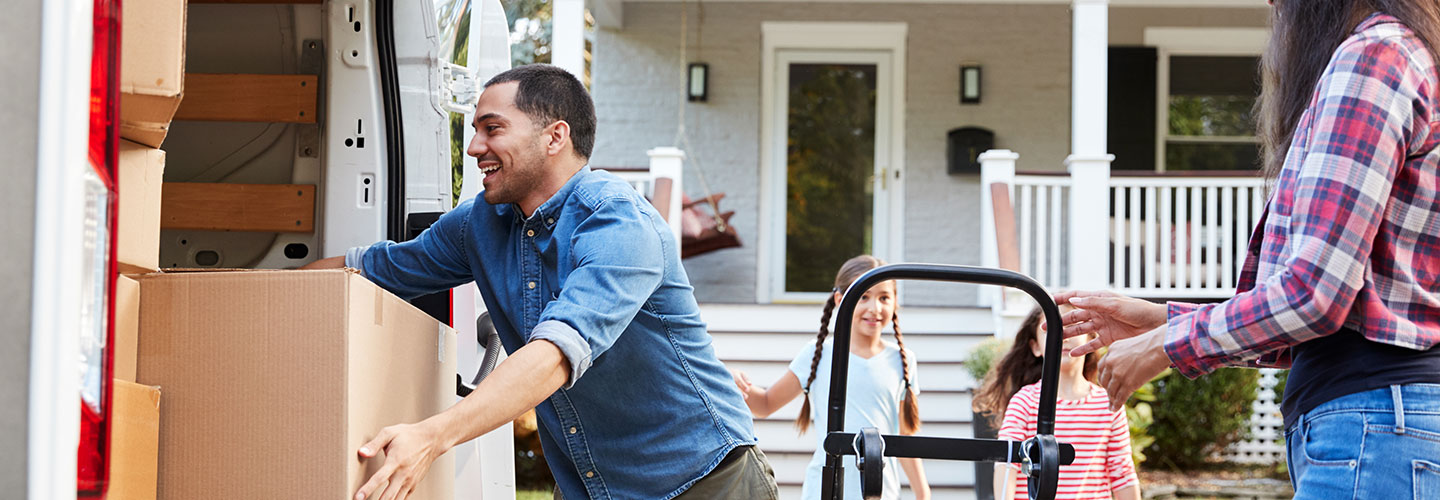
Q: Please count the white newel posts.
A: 2